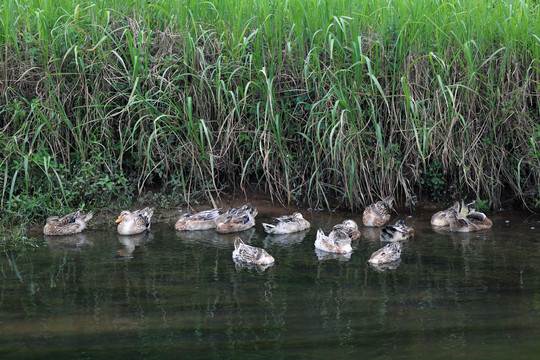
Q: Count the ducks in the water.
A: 13